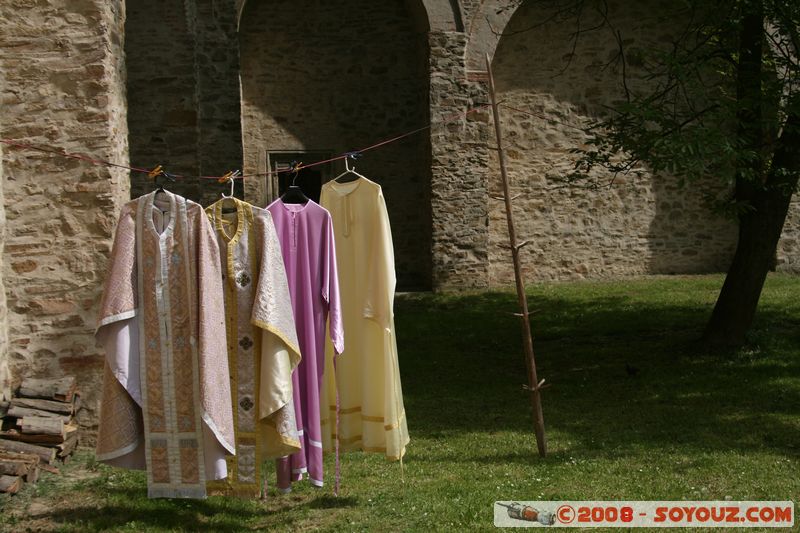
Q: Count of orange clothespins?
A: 3